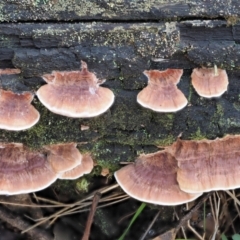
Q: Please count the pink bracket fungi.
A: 9